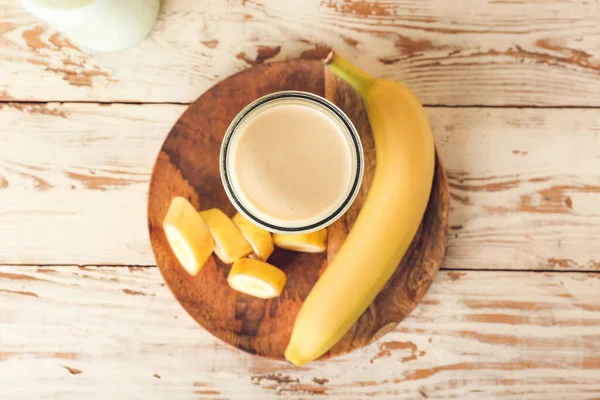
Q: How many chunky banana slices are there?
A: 5